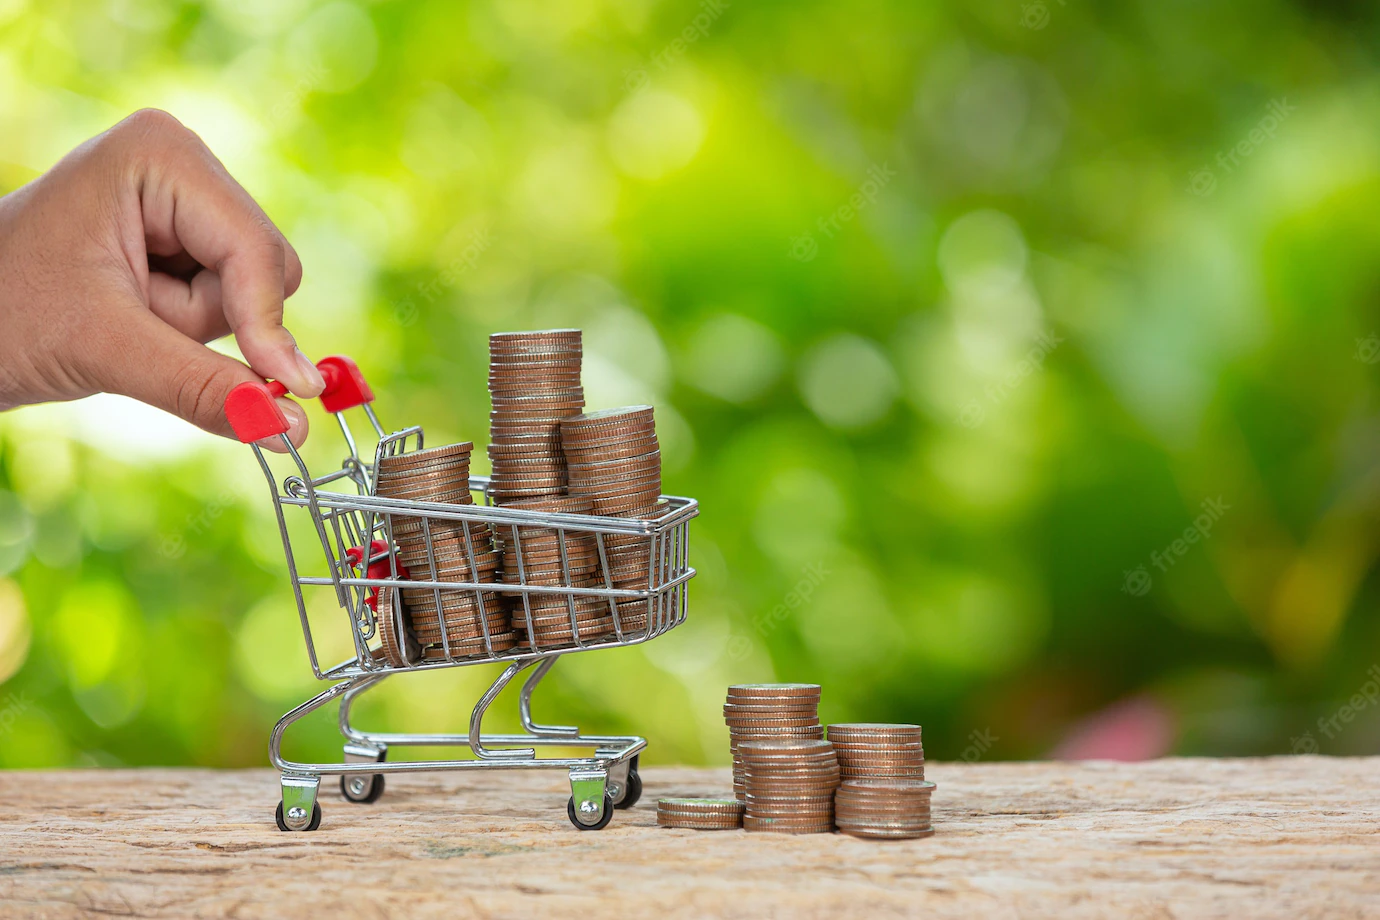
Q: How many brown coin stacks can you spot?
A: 9